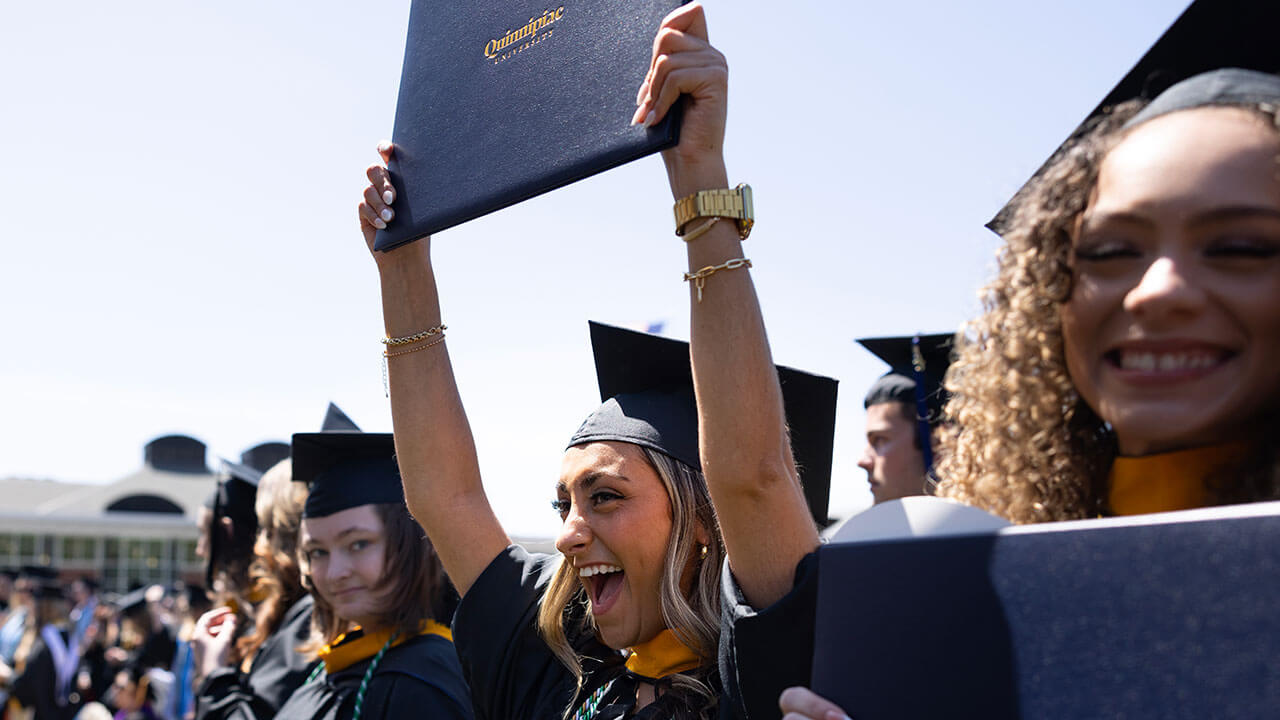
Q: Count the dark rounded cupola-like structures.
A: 2